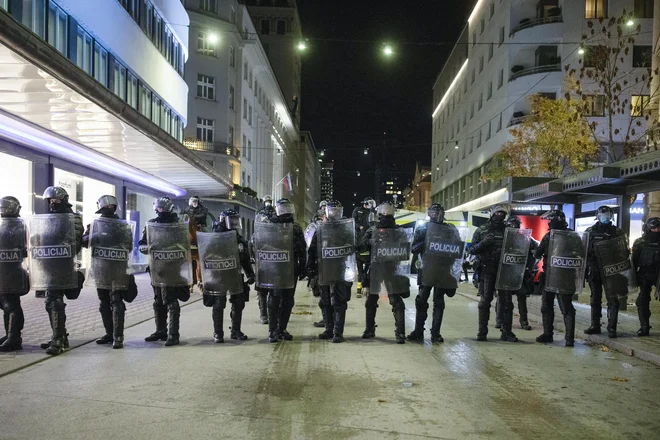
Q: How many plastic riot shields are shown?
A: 12